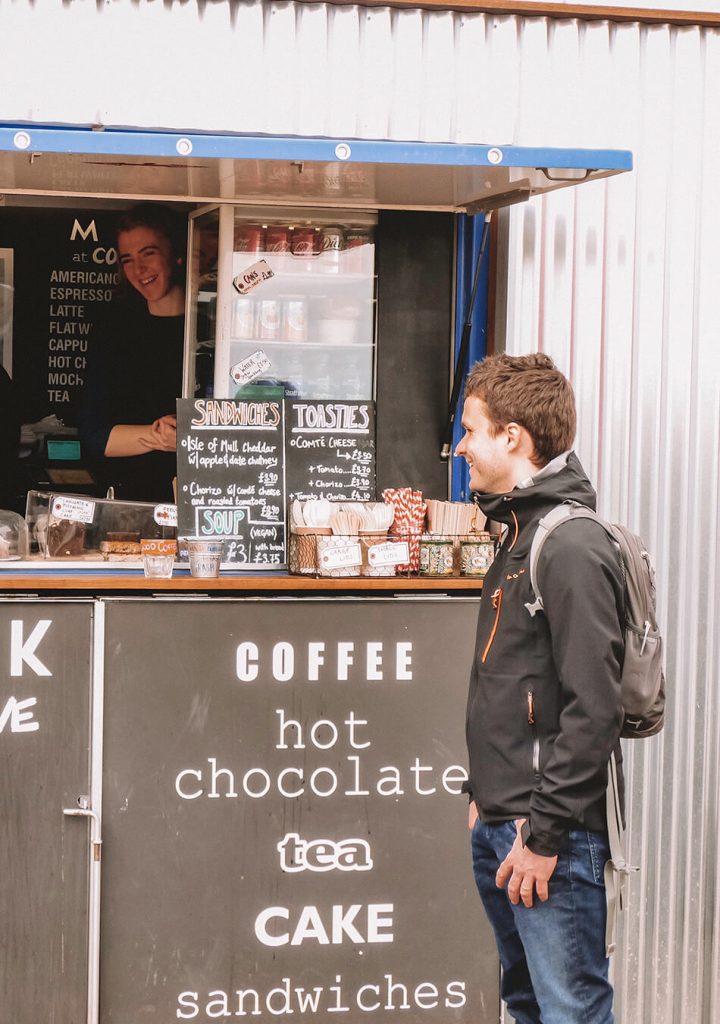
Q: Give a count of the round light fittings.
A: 4